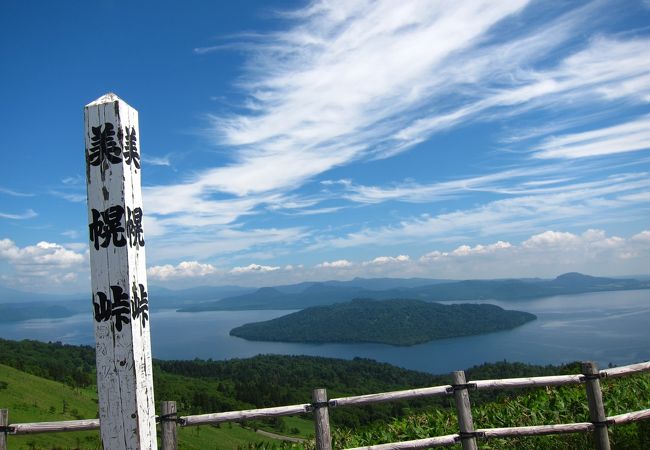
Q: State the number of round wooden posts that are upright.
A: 5